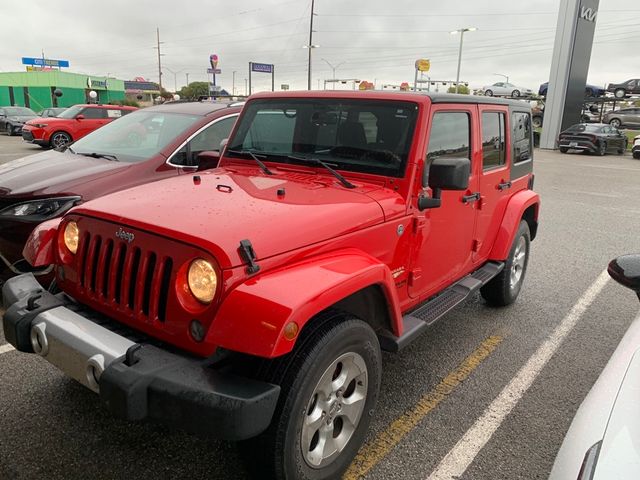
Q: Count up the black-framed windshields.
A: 1